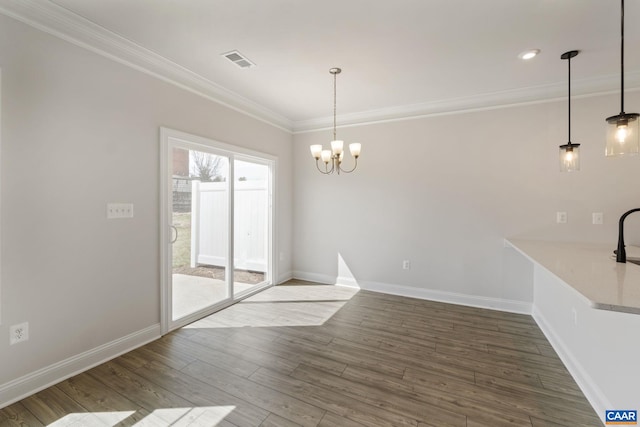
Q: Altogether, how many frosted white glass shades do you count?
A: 5